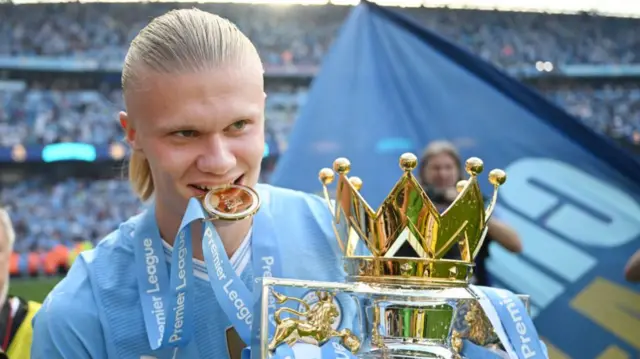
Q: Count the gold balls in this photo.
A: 7